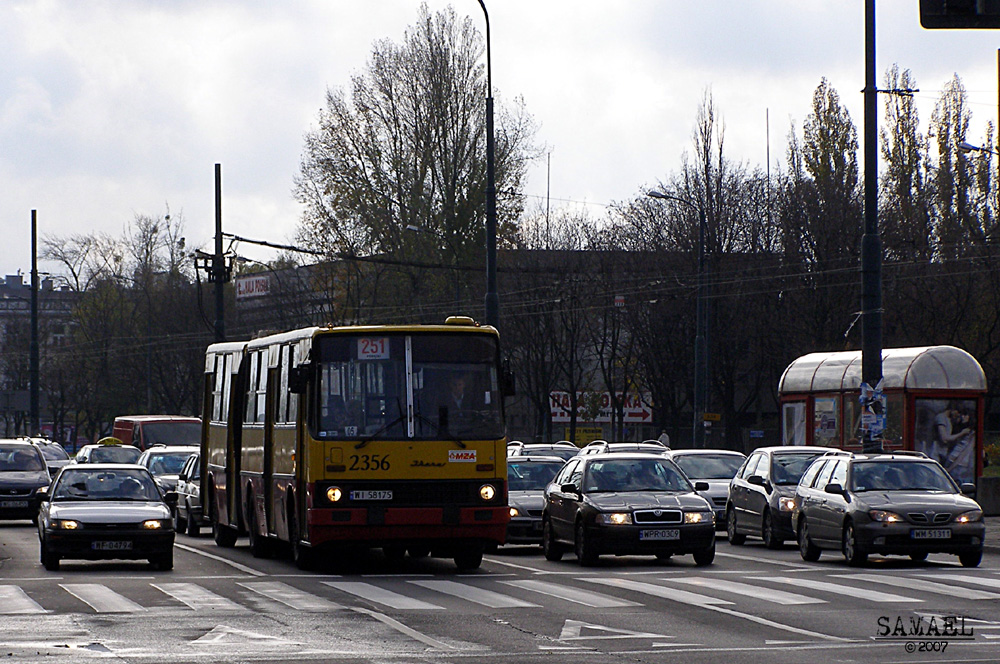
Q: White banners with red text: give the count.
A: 2